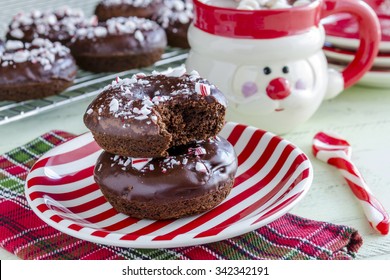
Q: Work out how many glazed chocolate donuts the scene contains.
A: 7